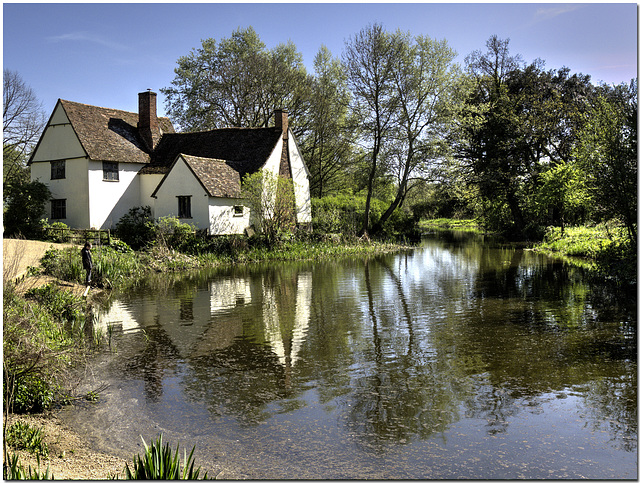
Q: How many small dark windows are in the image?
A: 5